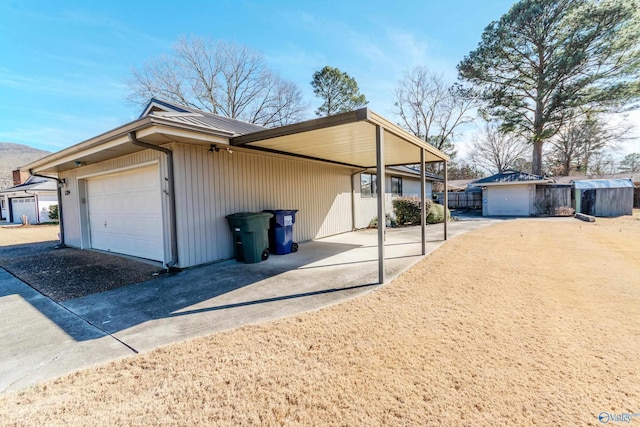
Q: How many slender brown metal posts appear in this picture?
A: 3